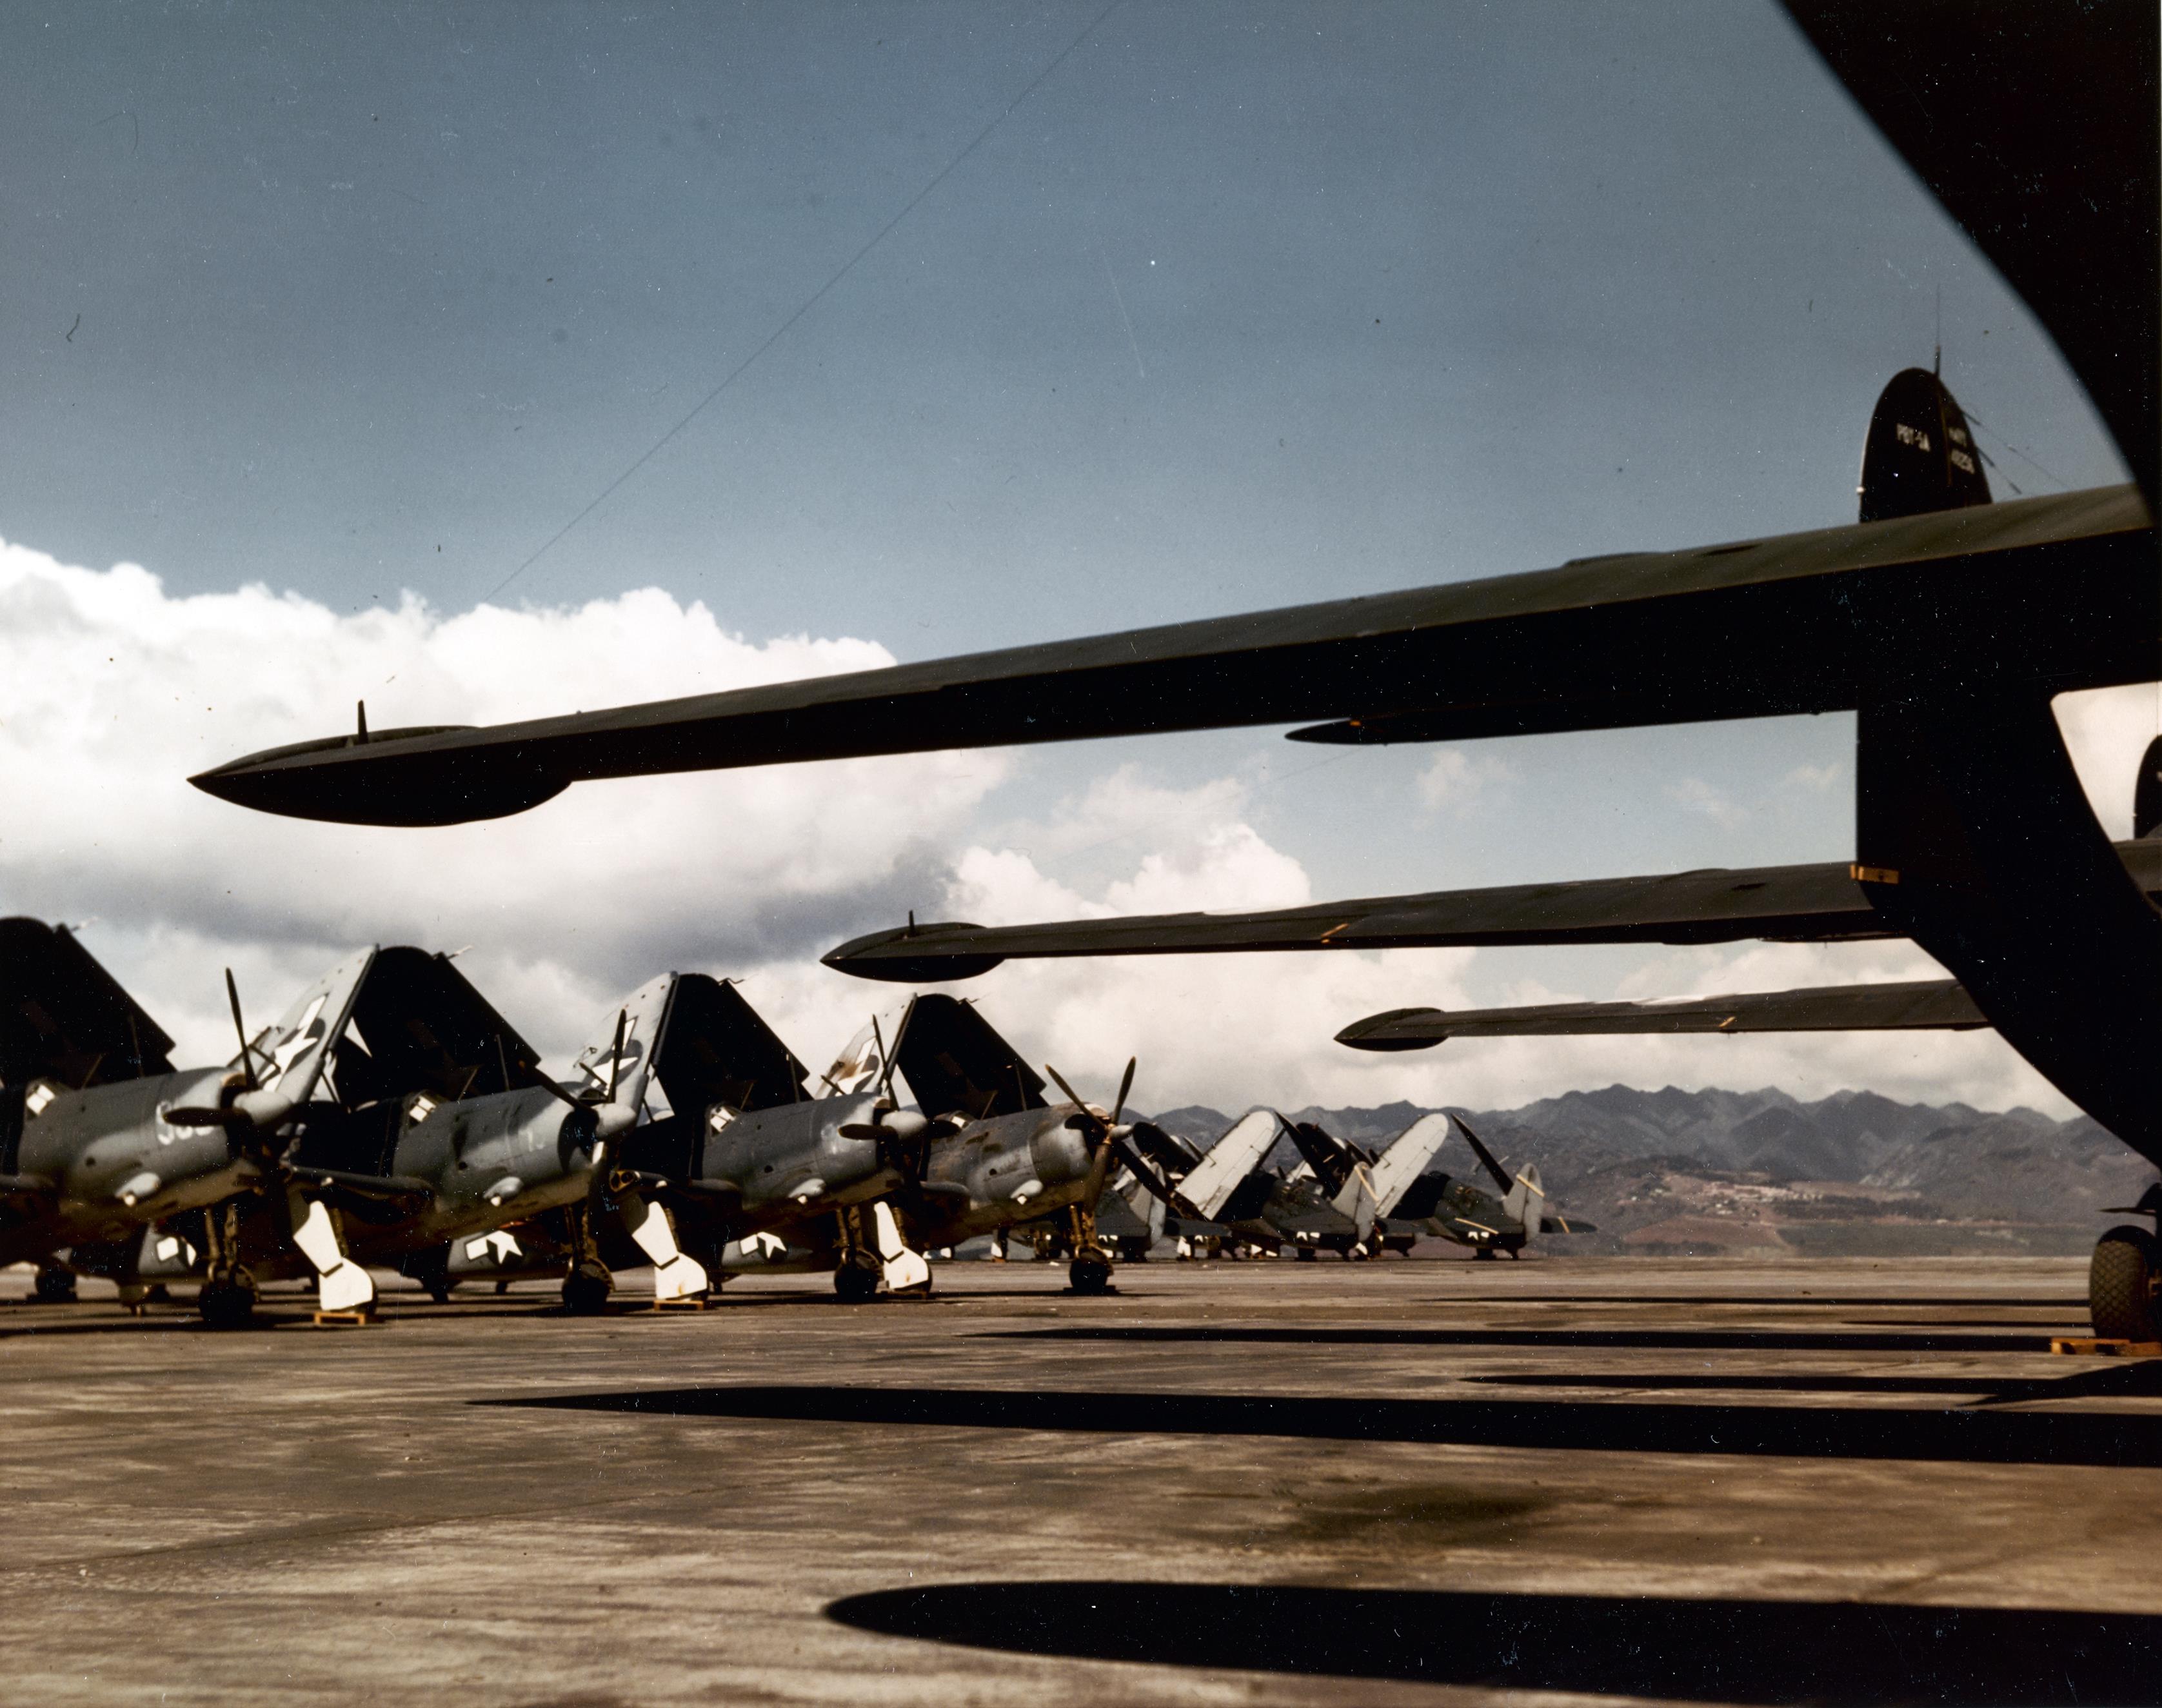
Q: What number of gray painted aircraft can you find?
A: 4